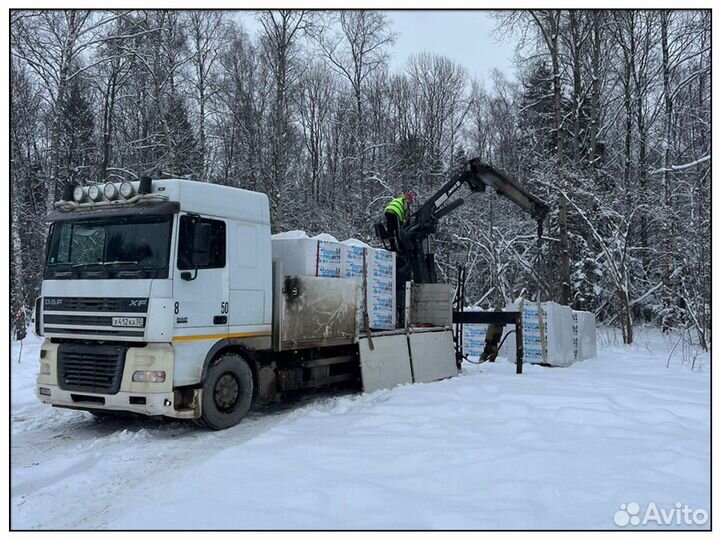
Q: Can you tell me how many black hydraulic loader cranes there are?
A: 1